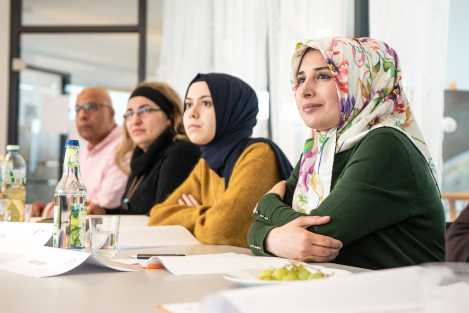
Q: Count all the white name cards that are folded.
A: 2